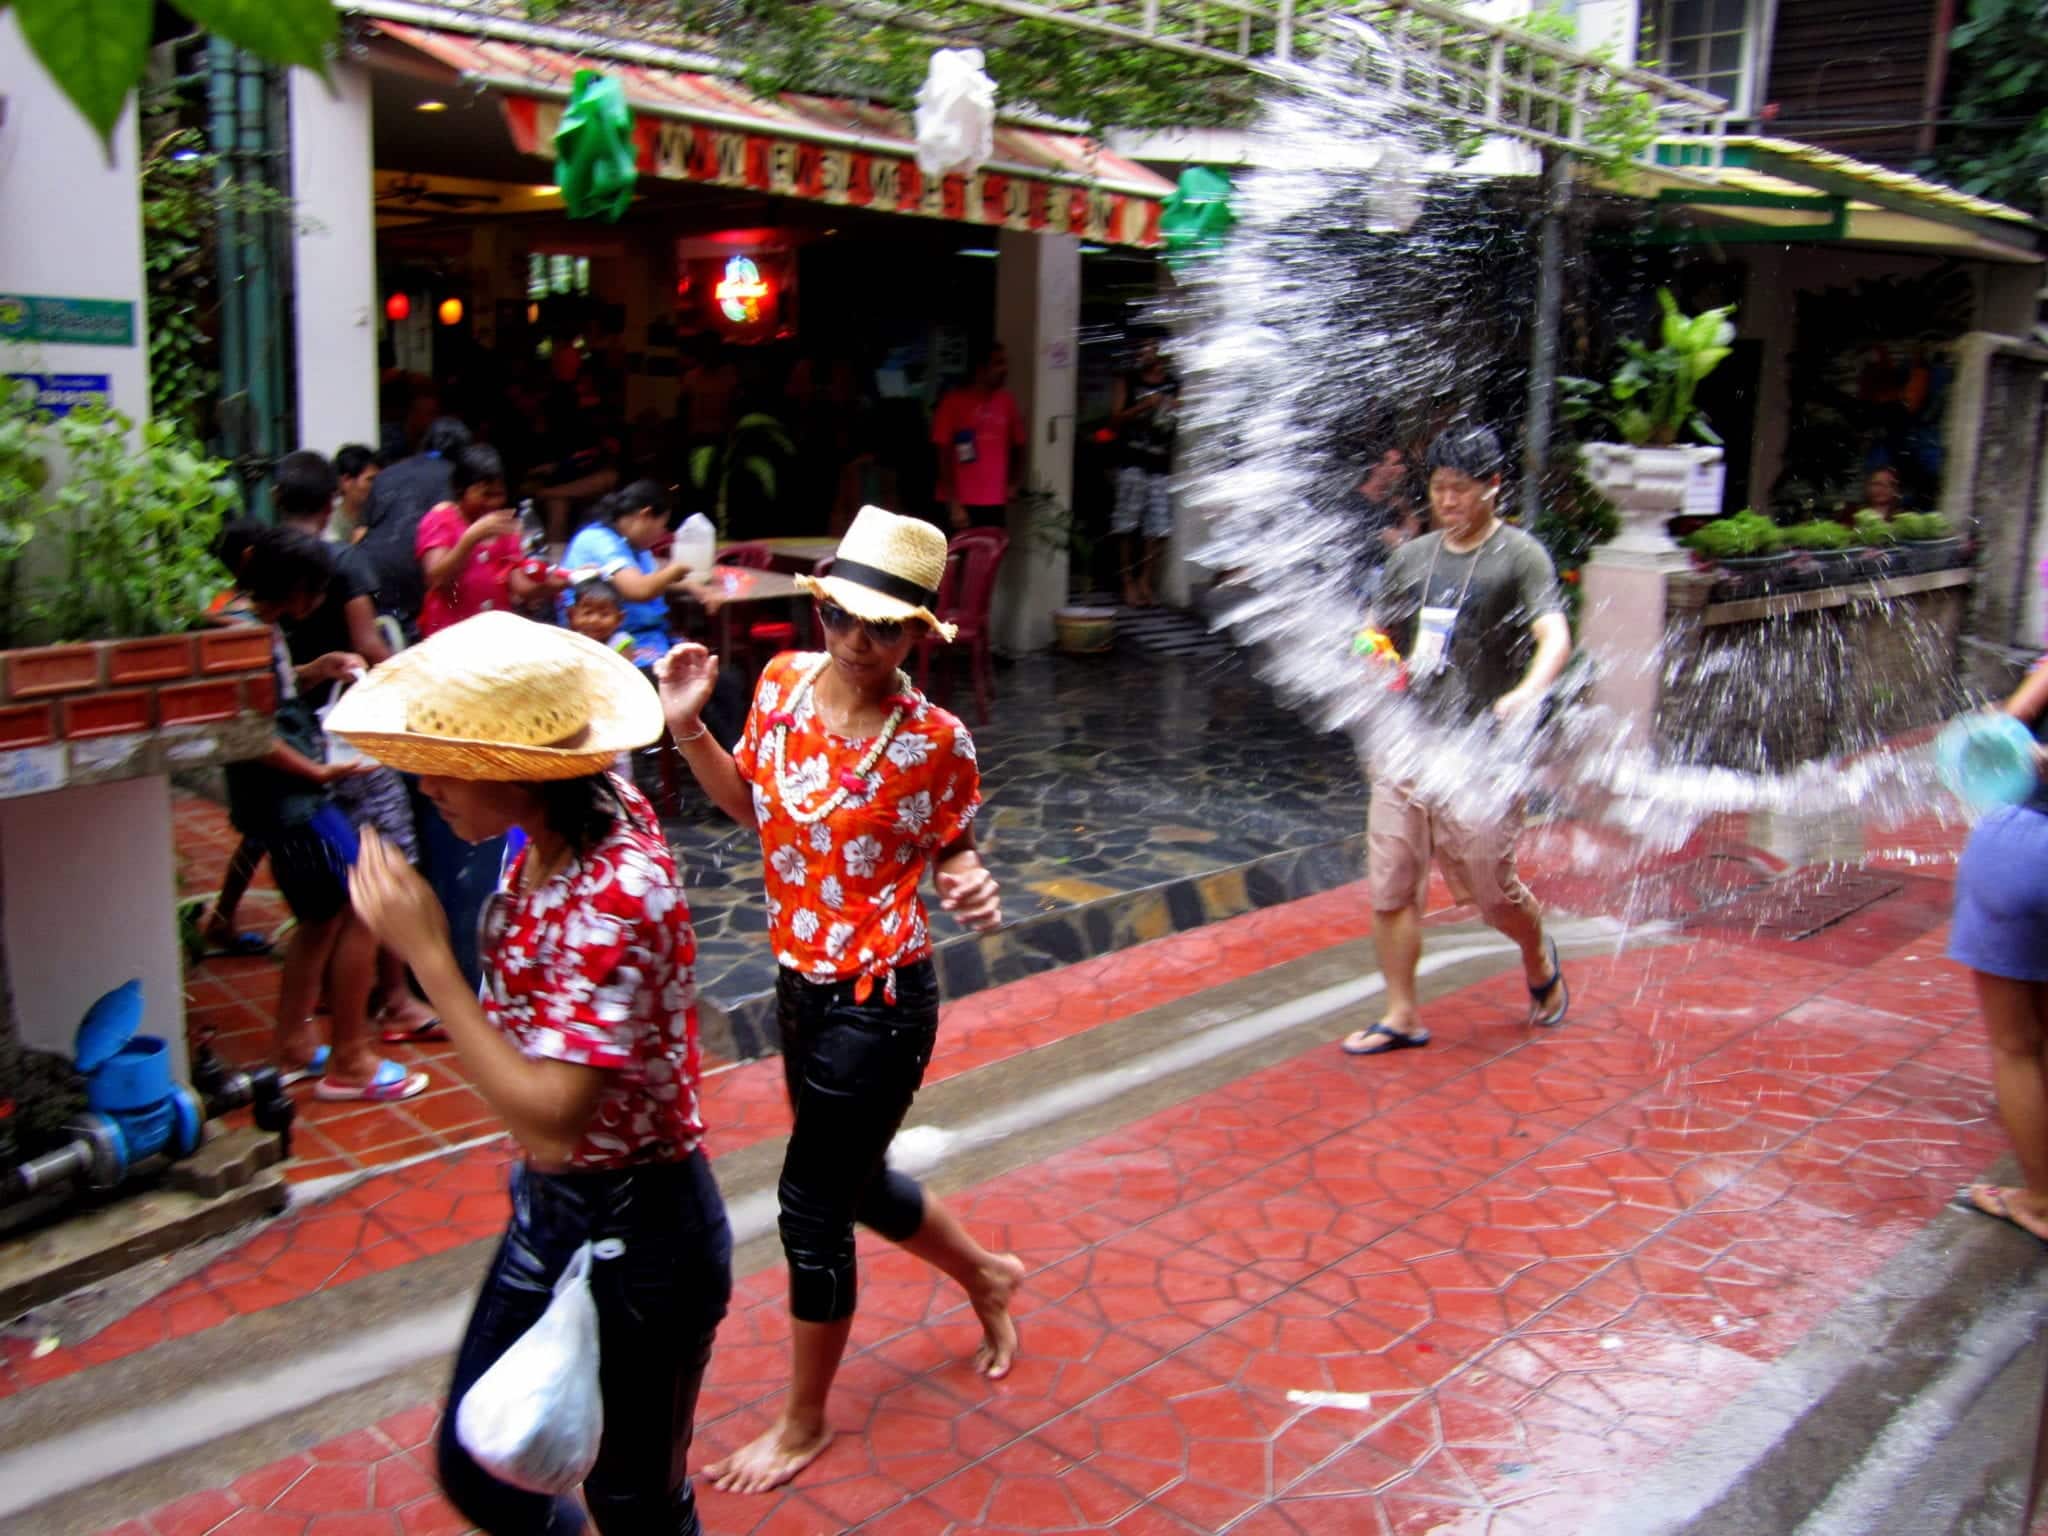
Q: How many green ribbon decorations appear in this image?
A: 2